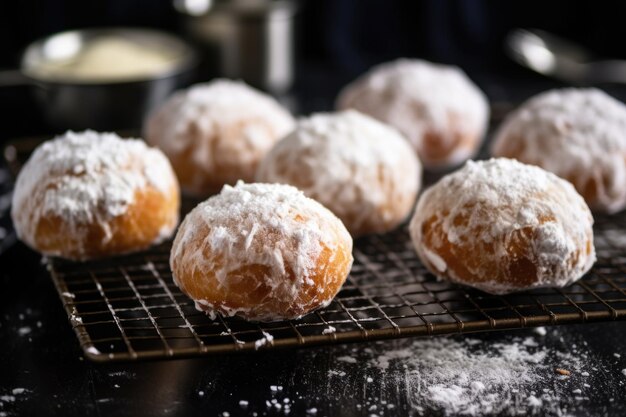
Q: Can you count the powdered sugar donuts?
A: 7